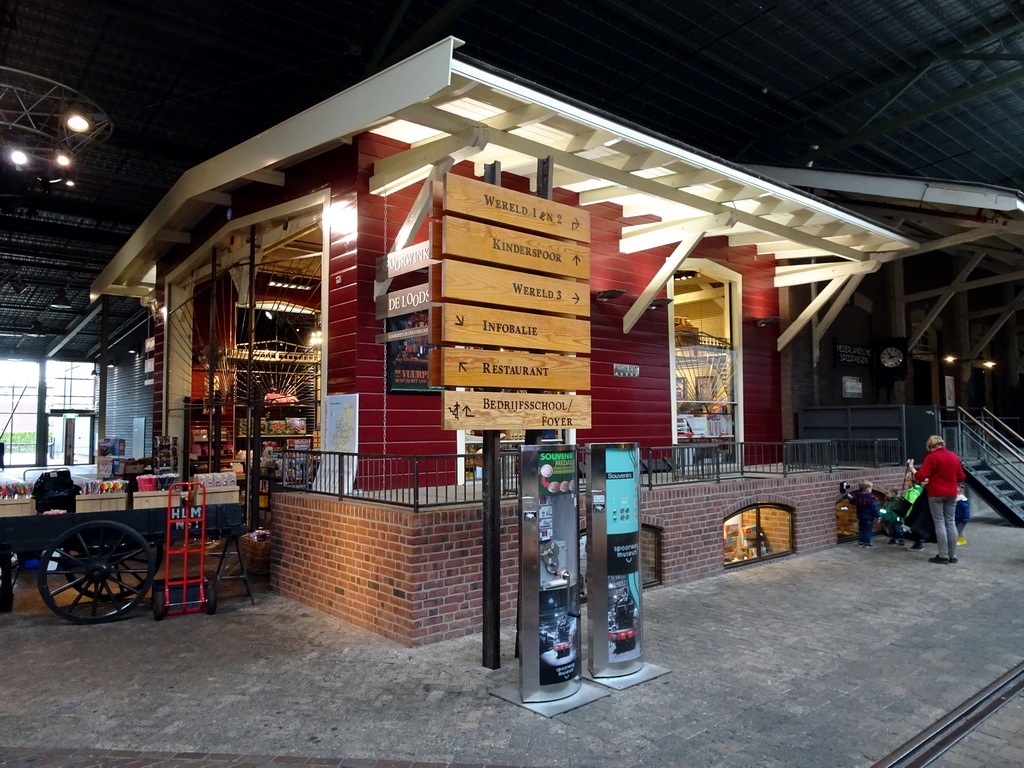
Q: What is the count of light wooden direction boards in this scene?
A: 6